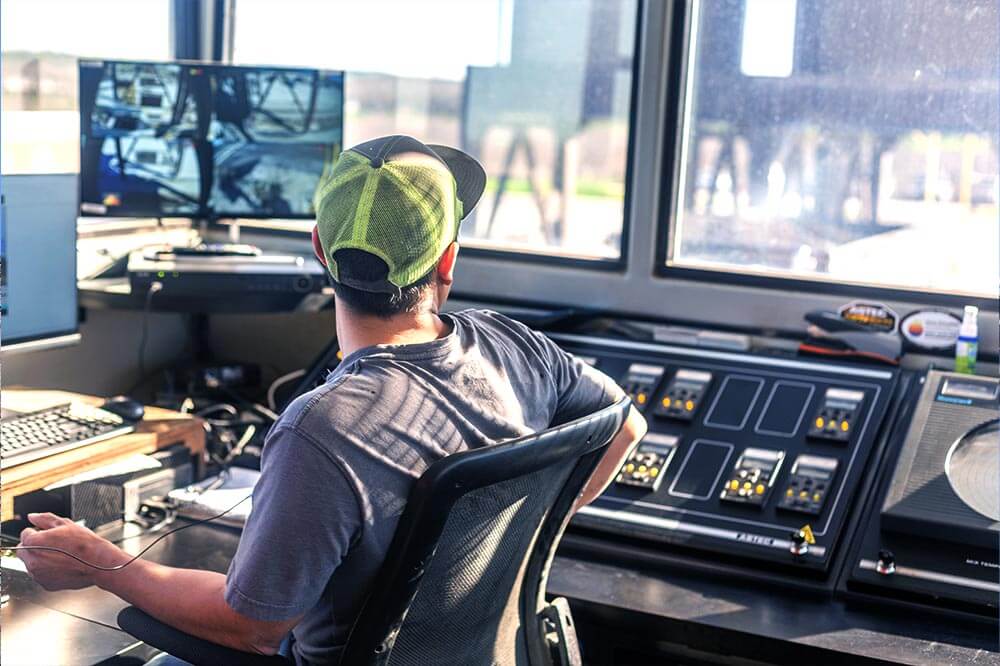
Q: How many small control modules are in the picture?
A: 6